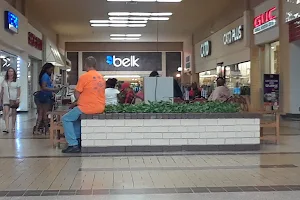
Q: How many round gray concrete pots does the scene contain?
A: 0